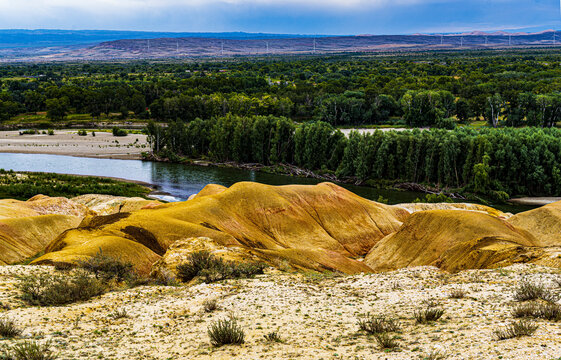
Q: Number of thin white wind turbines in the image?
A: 10